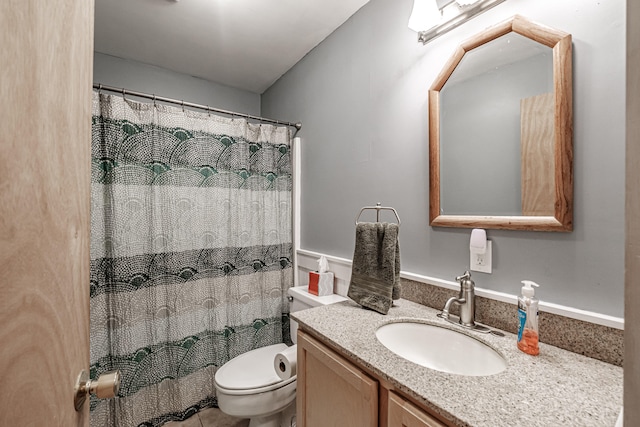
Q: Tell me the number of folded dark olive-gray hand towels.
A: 1